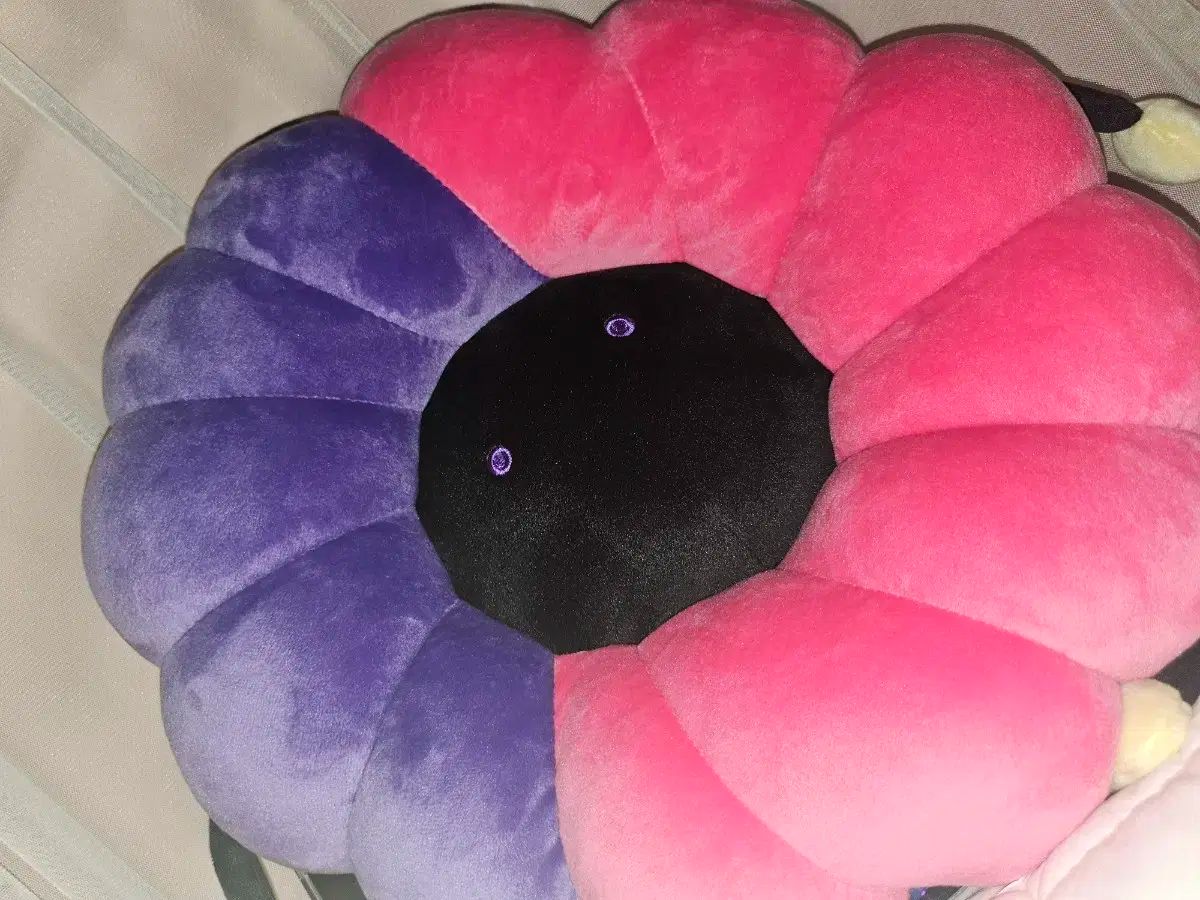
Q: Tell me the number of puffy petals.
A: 12